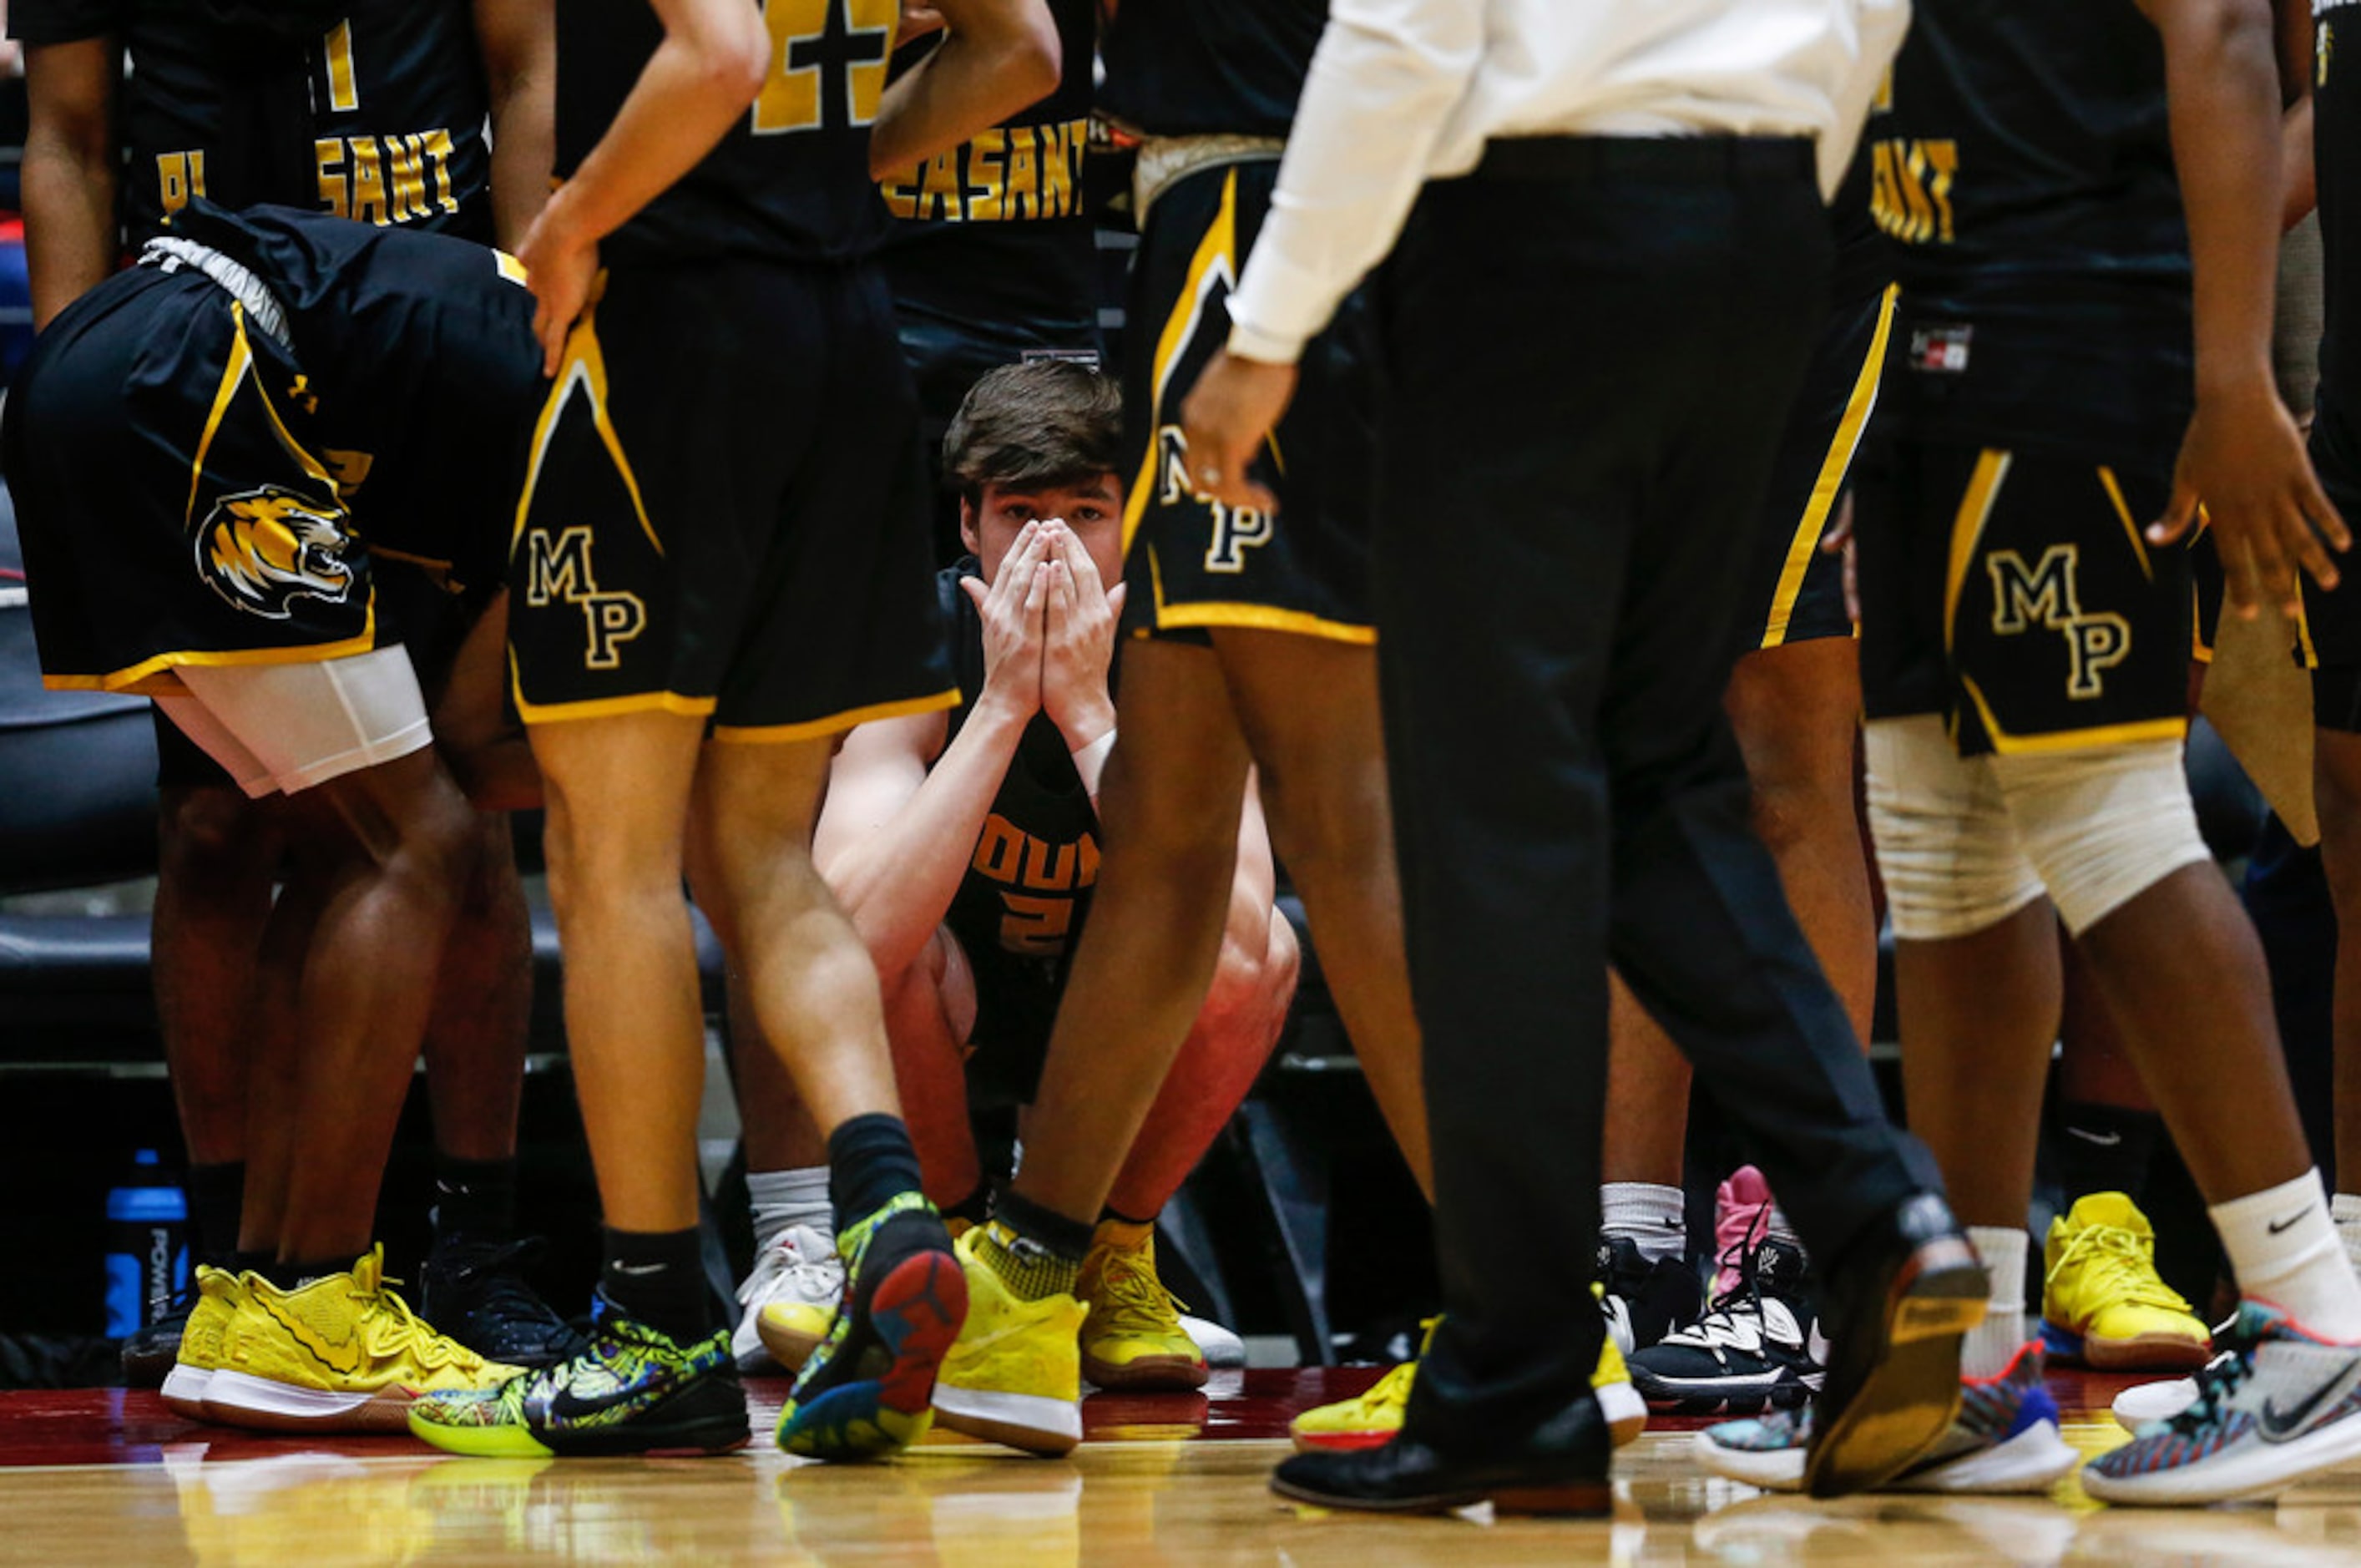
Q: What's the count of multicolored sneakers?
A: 4